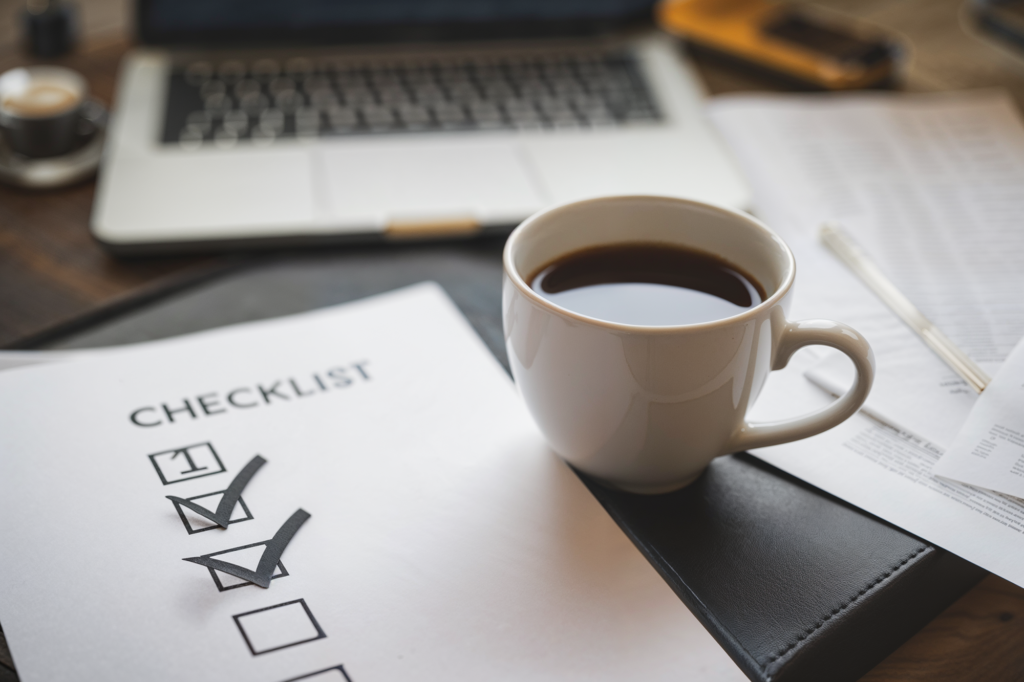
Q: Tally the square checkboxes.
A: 5